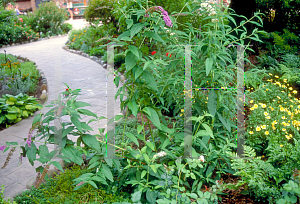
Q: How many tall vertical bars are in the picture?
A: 4